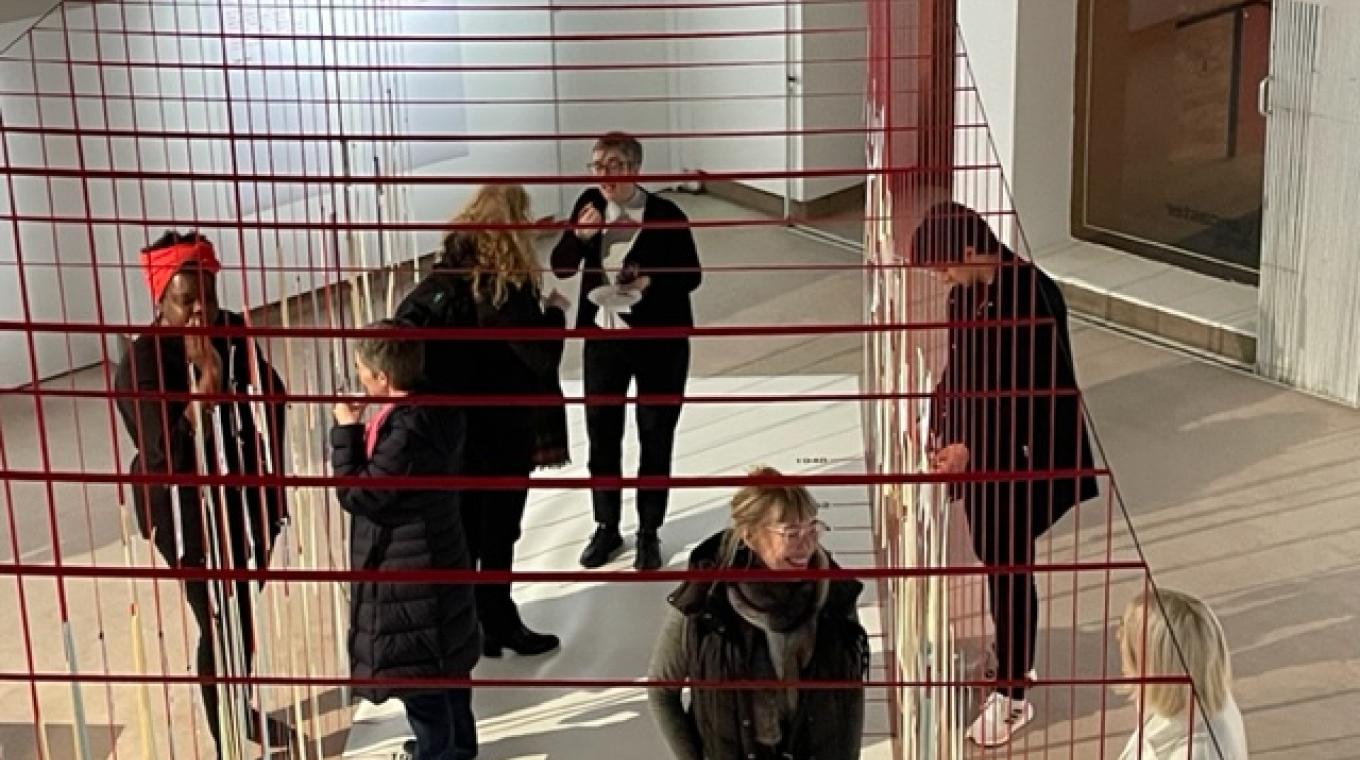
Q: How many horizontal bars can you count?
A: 13